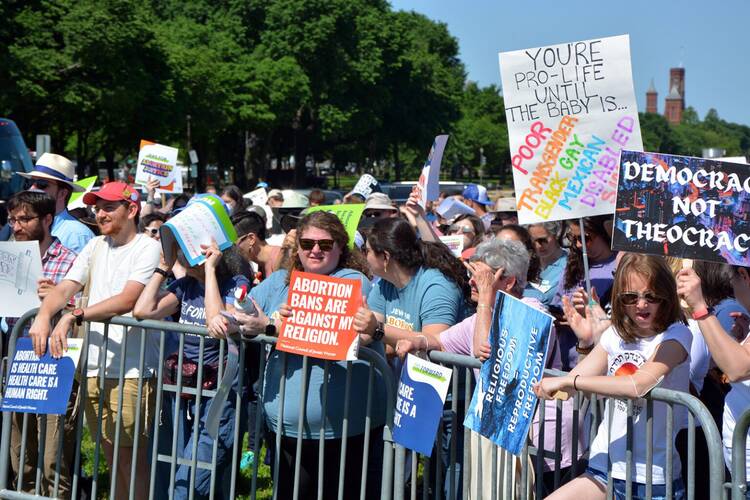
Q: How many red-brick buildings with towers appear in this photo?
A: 1